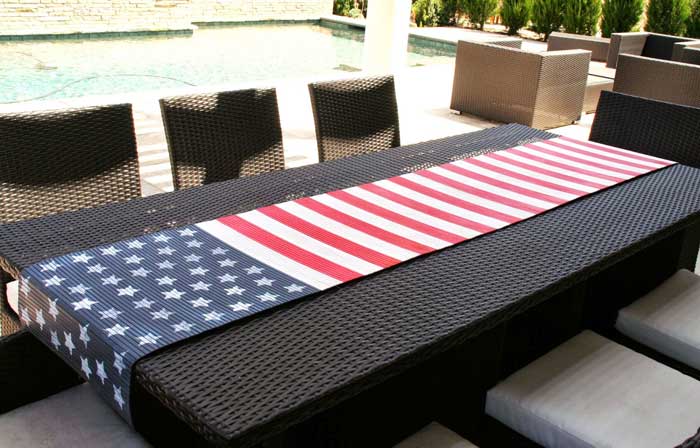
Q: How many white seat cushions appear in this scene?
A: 4